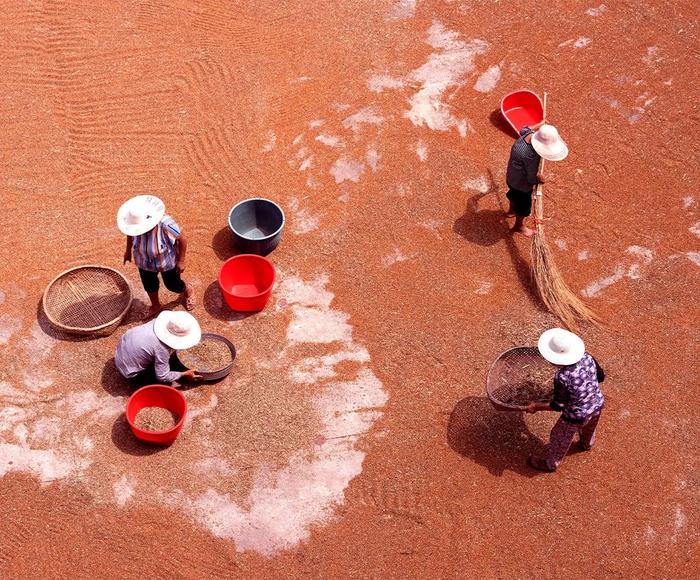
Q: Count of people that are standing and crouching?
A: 4